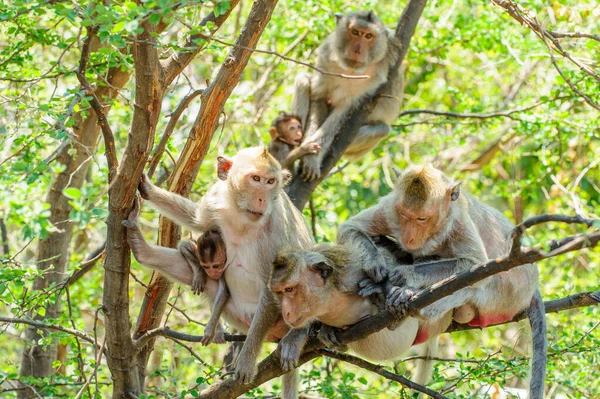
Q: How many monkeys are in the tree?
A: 6